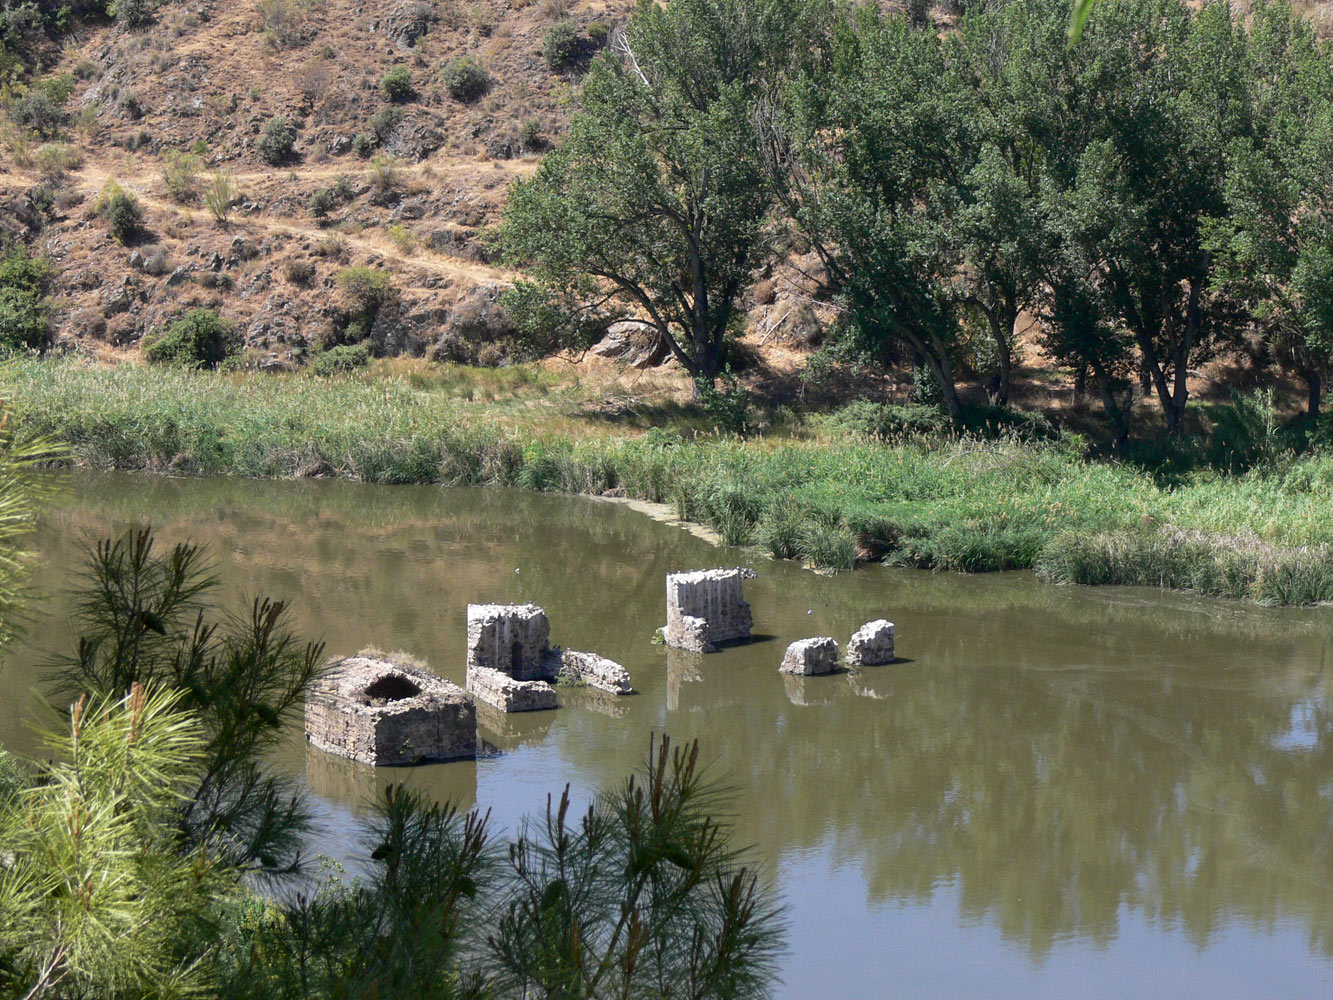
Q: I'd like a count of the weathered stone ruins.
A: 5